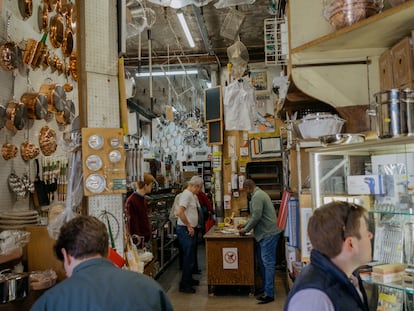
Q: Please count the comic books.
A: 0